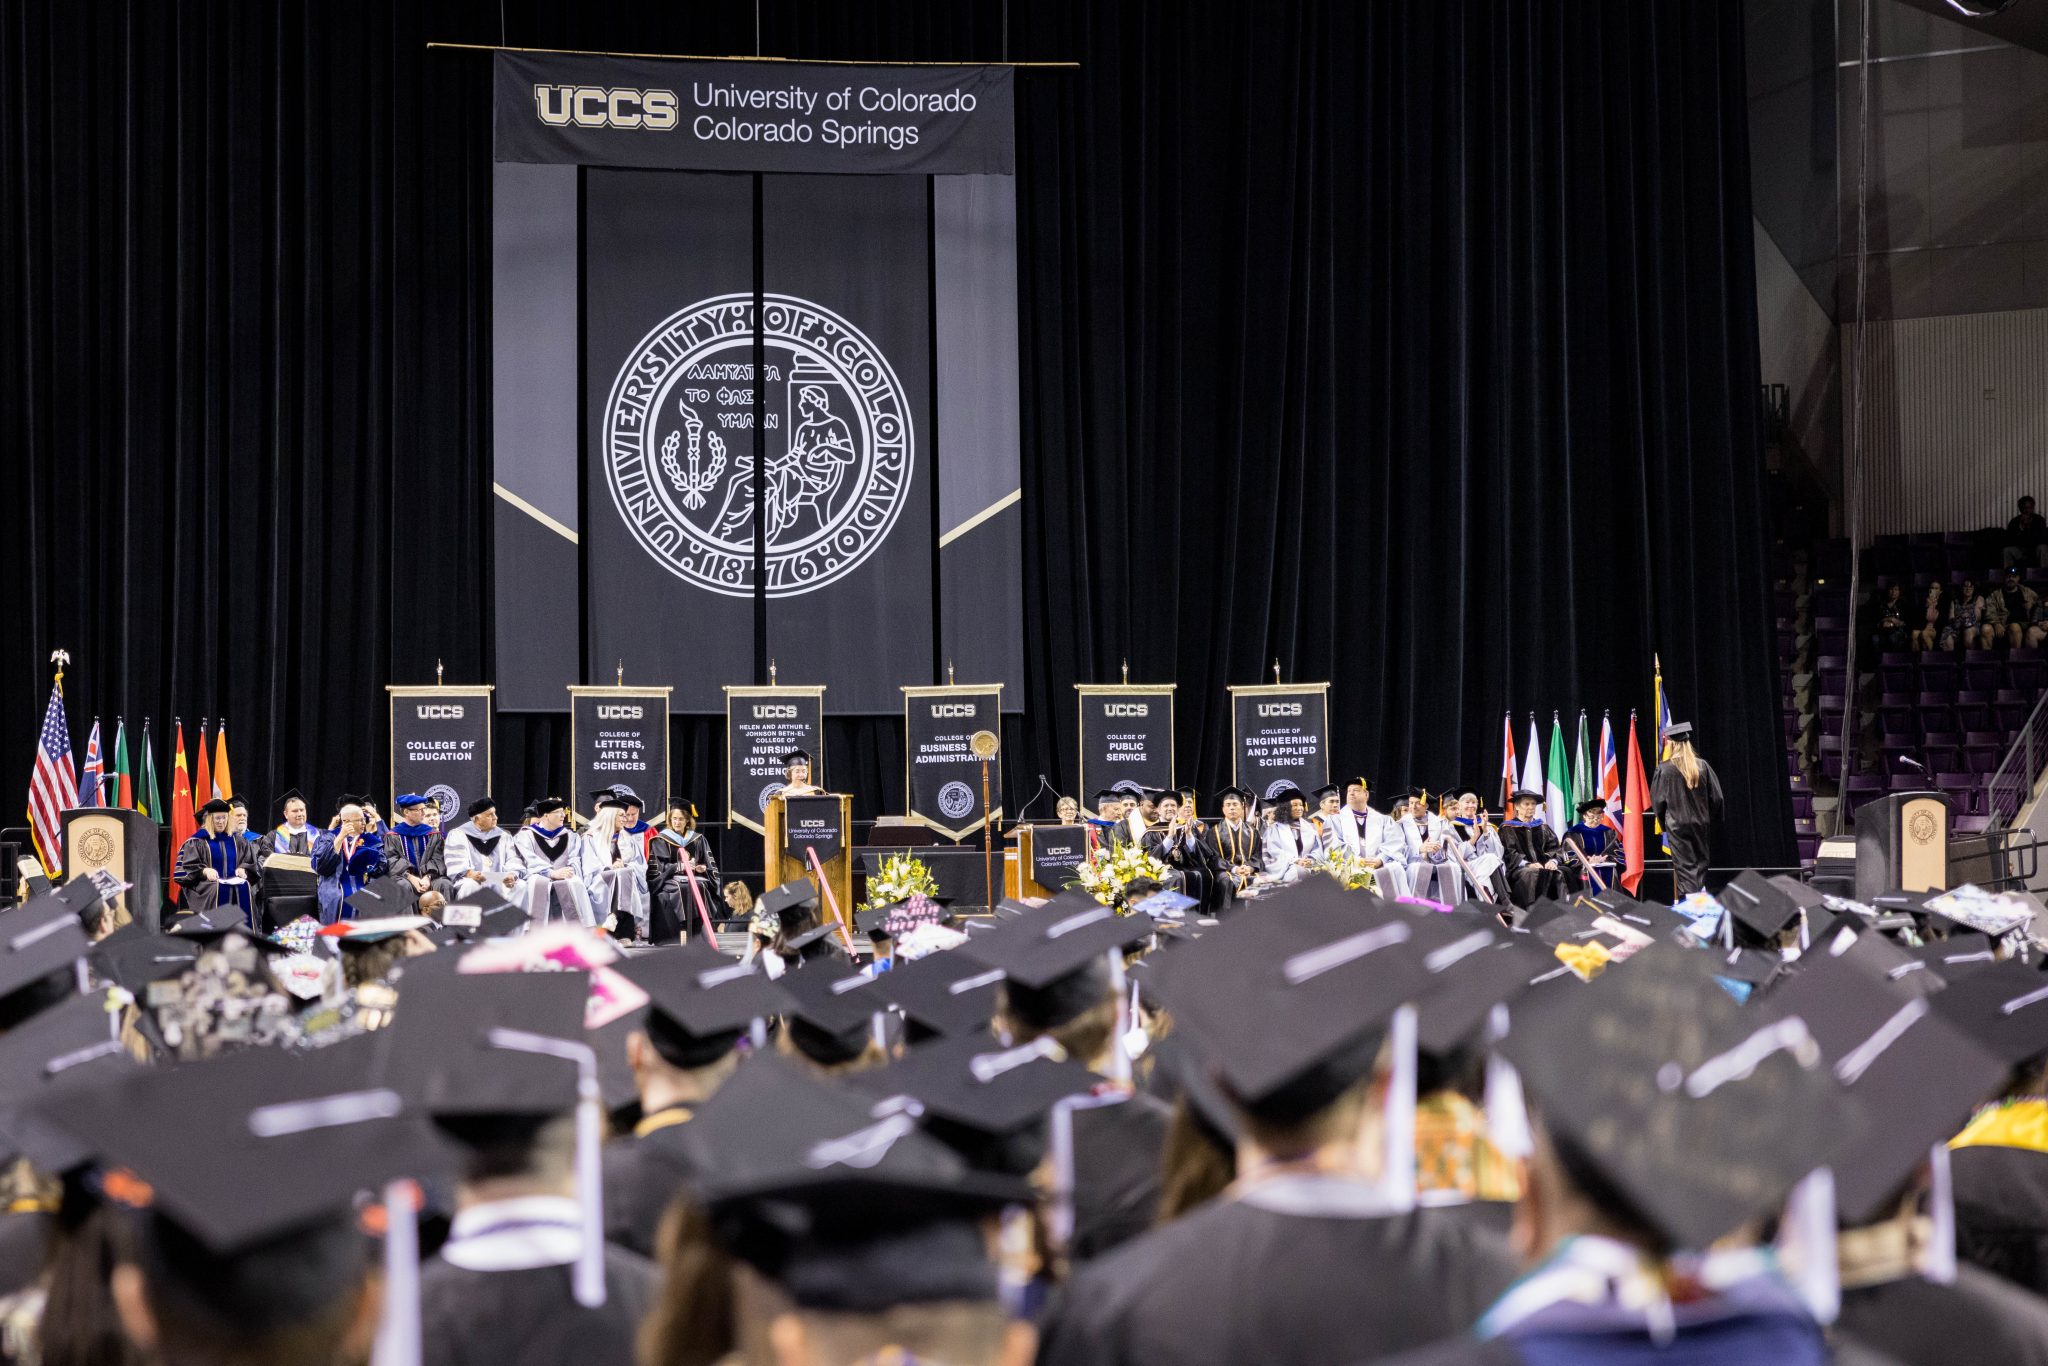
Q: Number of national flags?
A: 13